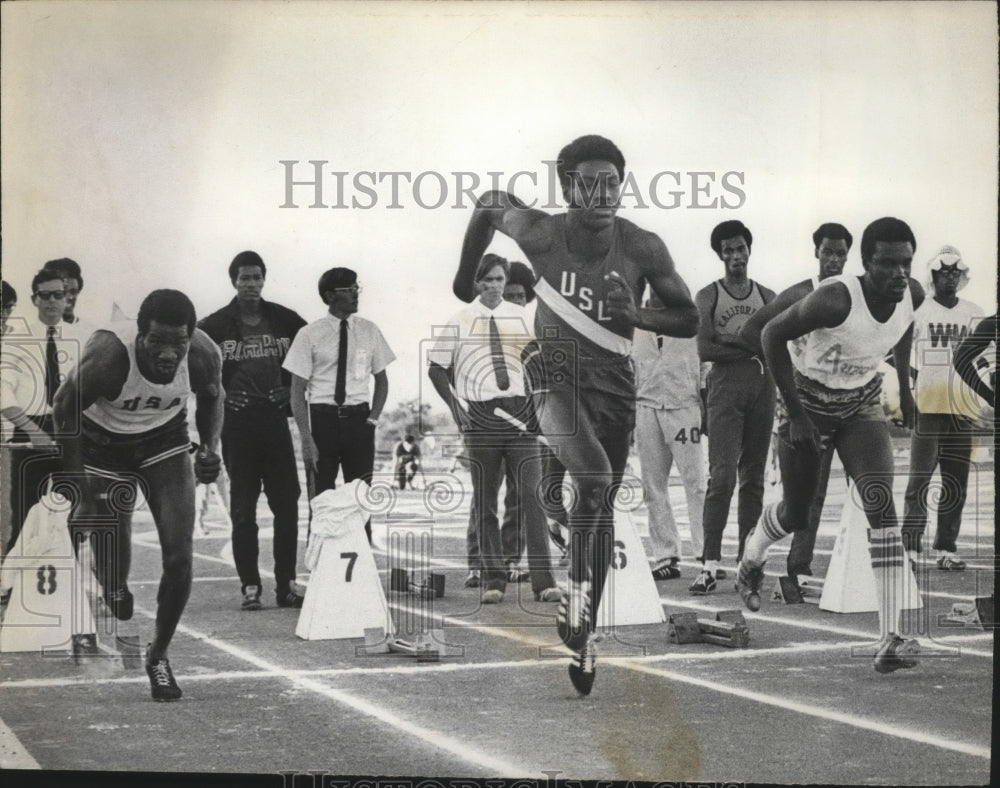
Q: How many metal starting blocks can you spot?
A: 6